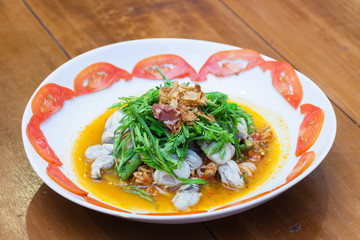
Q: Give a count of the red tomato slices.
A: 12